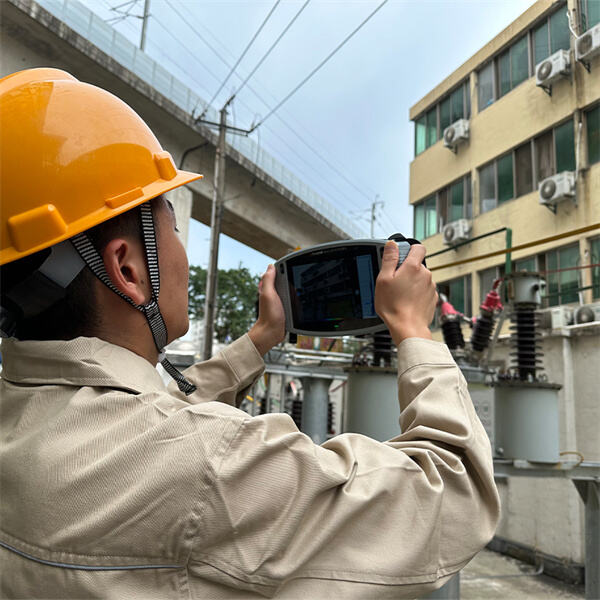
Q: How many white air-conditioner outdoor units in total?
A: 7